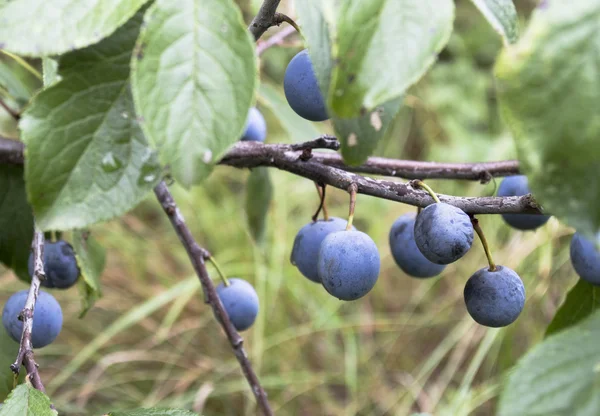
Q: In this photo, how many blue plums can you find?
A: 12